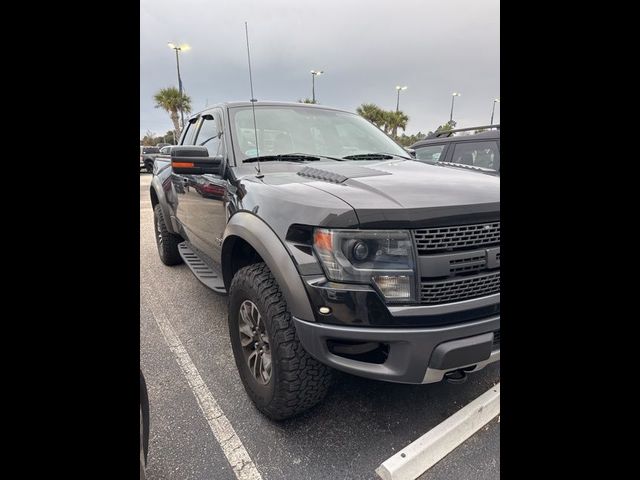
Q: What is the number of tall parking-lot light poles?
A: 5